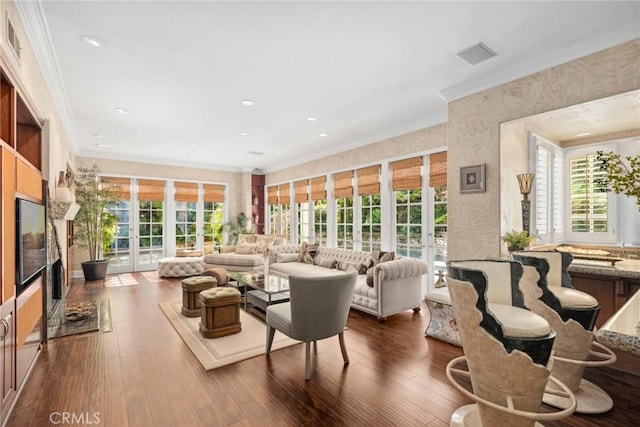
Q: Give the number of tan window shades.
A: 12